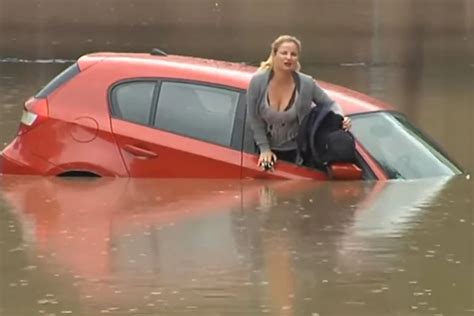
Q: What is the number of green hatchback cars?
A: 0